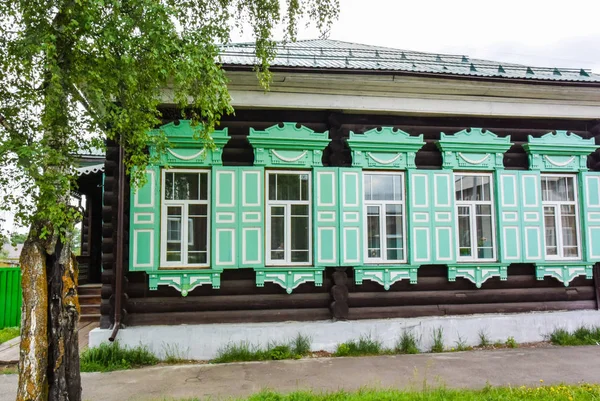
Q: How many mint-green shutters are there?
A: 10